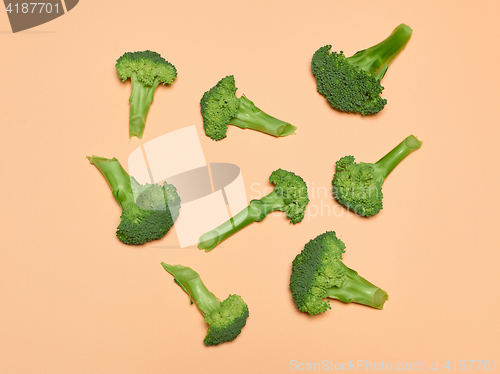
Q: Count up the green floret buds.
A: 8